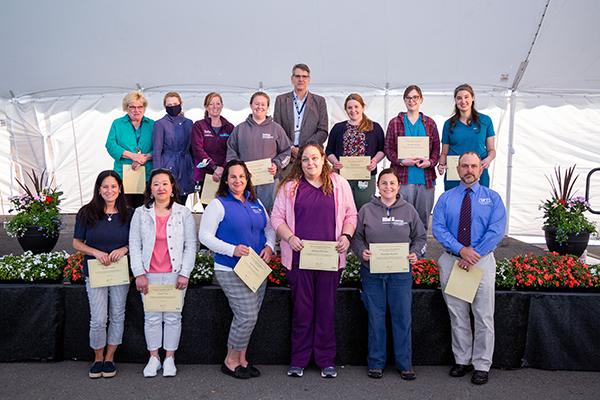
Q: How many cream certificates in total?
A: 12